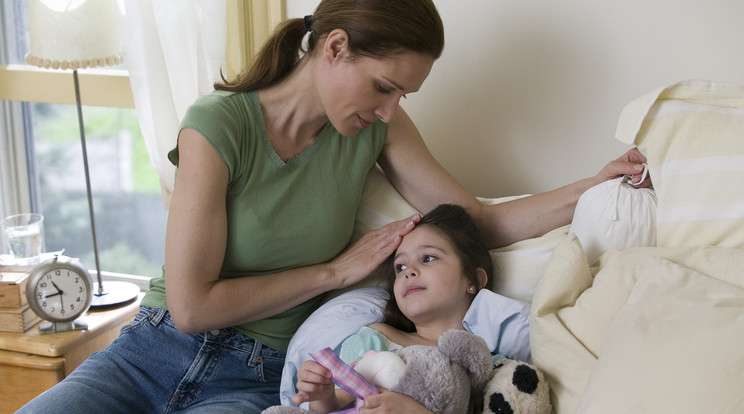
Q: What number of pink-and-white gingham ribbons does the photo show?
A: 1